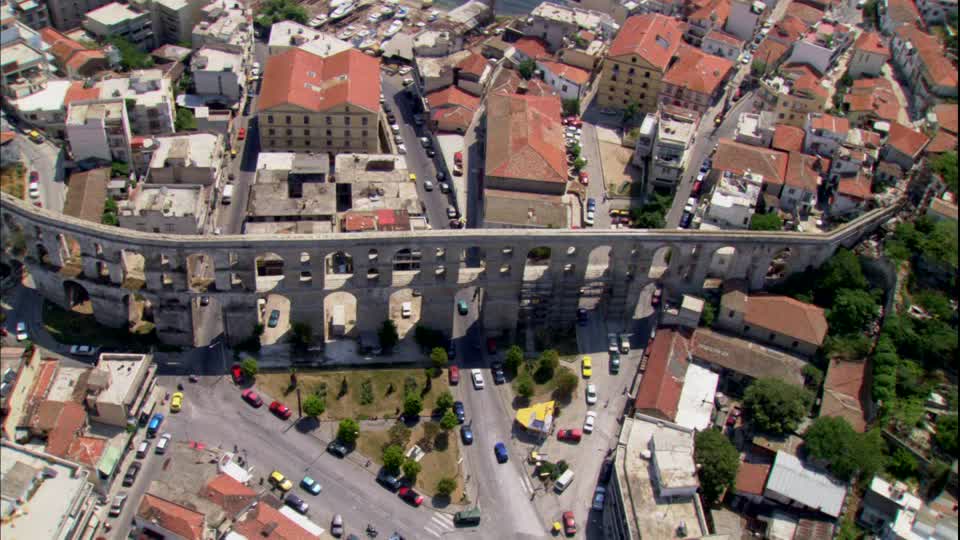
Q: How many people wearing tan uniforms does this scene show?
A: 0